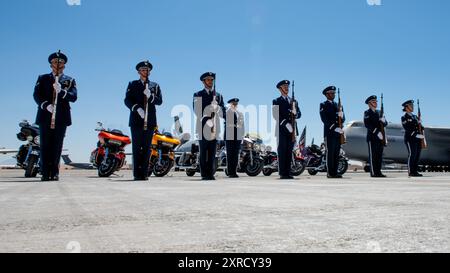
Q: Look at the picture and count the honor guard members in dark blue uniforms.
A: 8